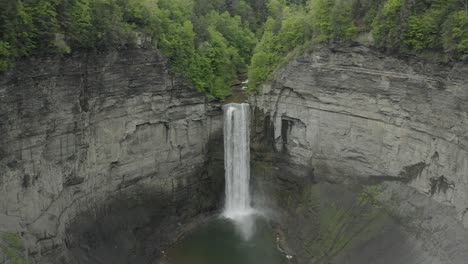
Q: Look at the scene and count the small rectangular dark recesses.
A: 1